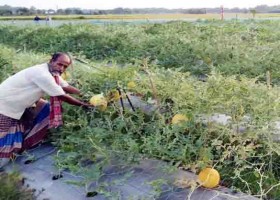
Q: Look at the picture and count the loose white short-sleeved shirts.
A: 1